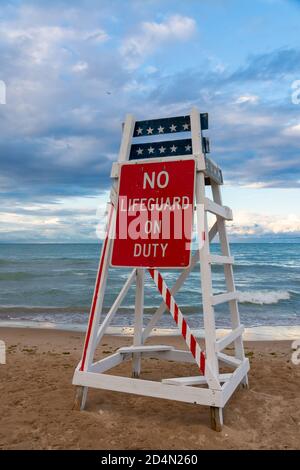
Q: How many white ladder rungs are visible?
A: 4